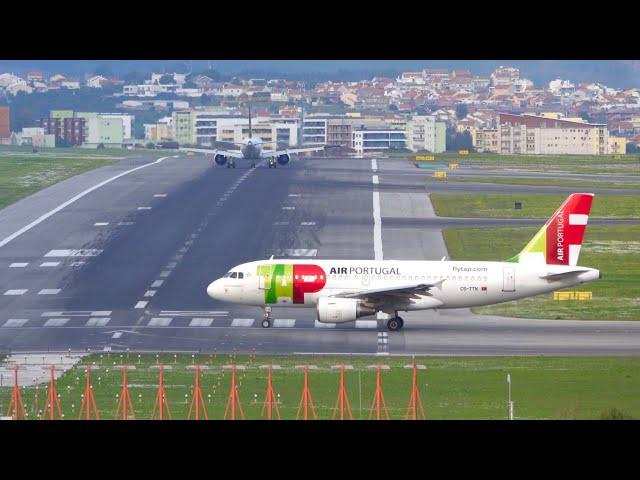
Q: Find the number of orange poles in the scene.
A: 12